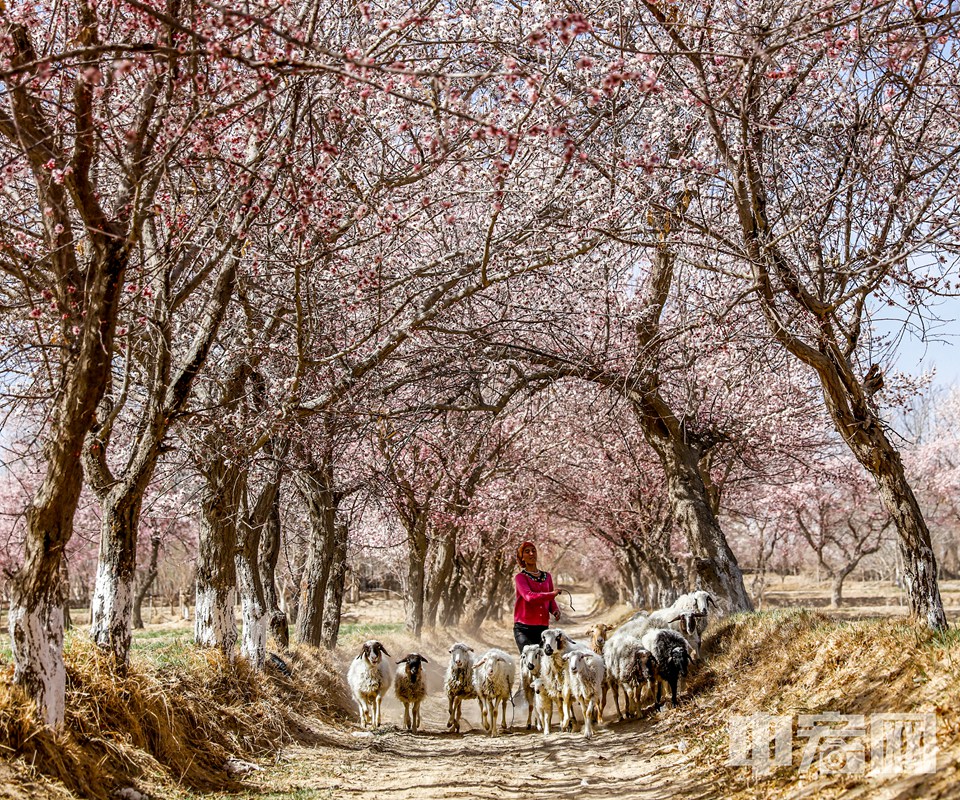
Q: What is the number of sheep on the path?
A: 13